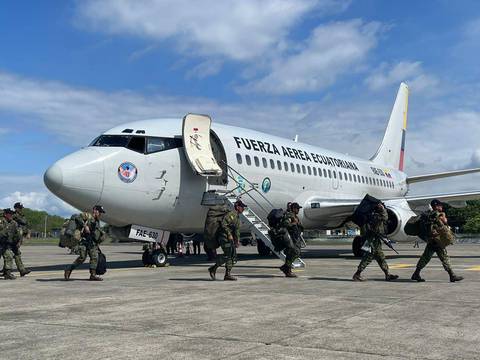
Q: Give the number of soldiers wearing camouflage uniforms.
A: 7